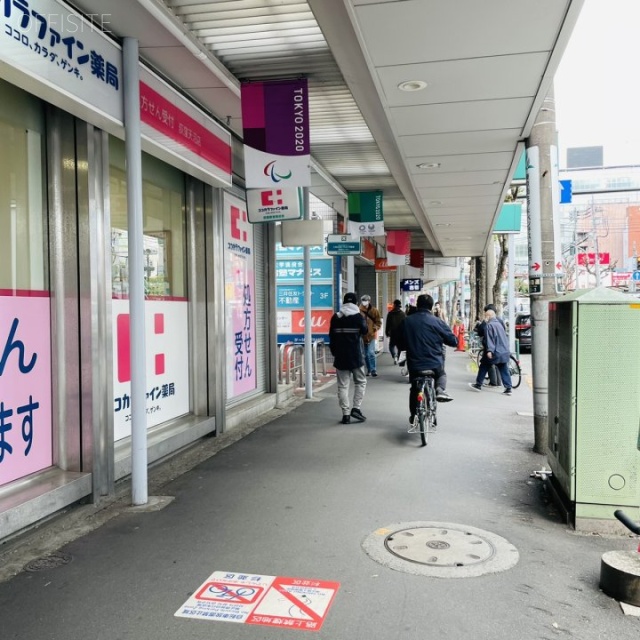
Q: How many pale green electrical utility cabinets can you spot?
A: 1